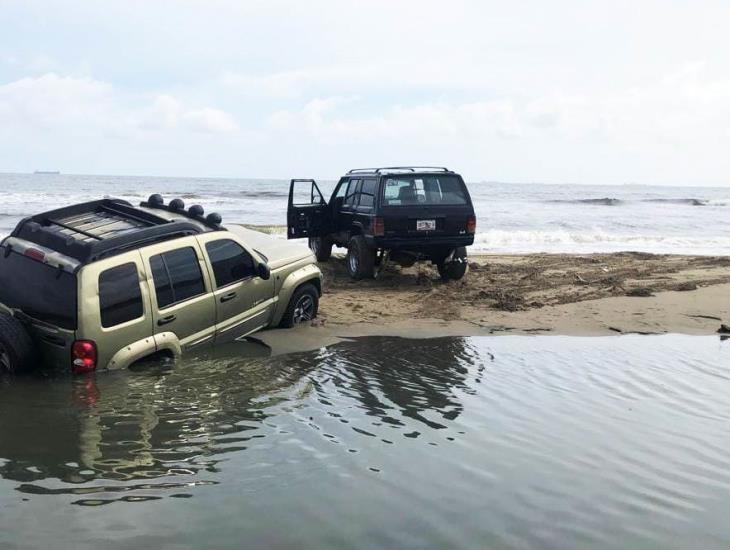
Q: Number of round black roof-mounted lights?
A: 4